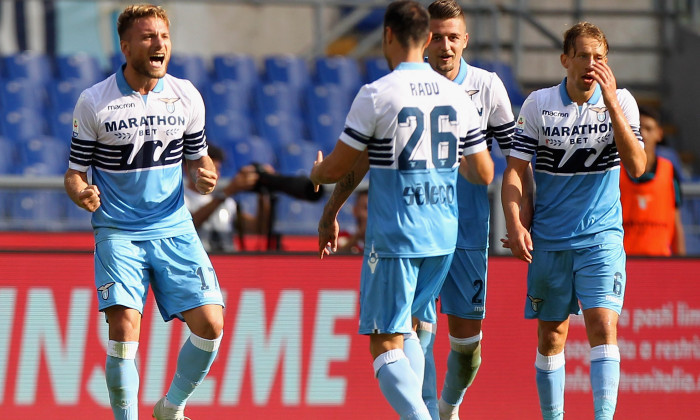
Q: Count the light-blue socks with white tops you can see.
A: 8